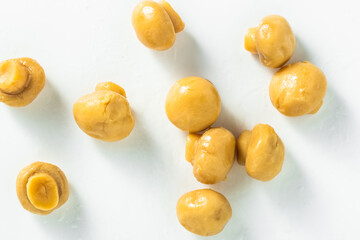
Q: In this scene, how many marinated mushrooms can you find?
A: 10